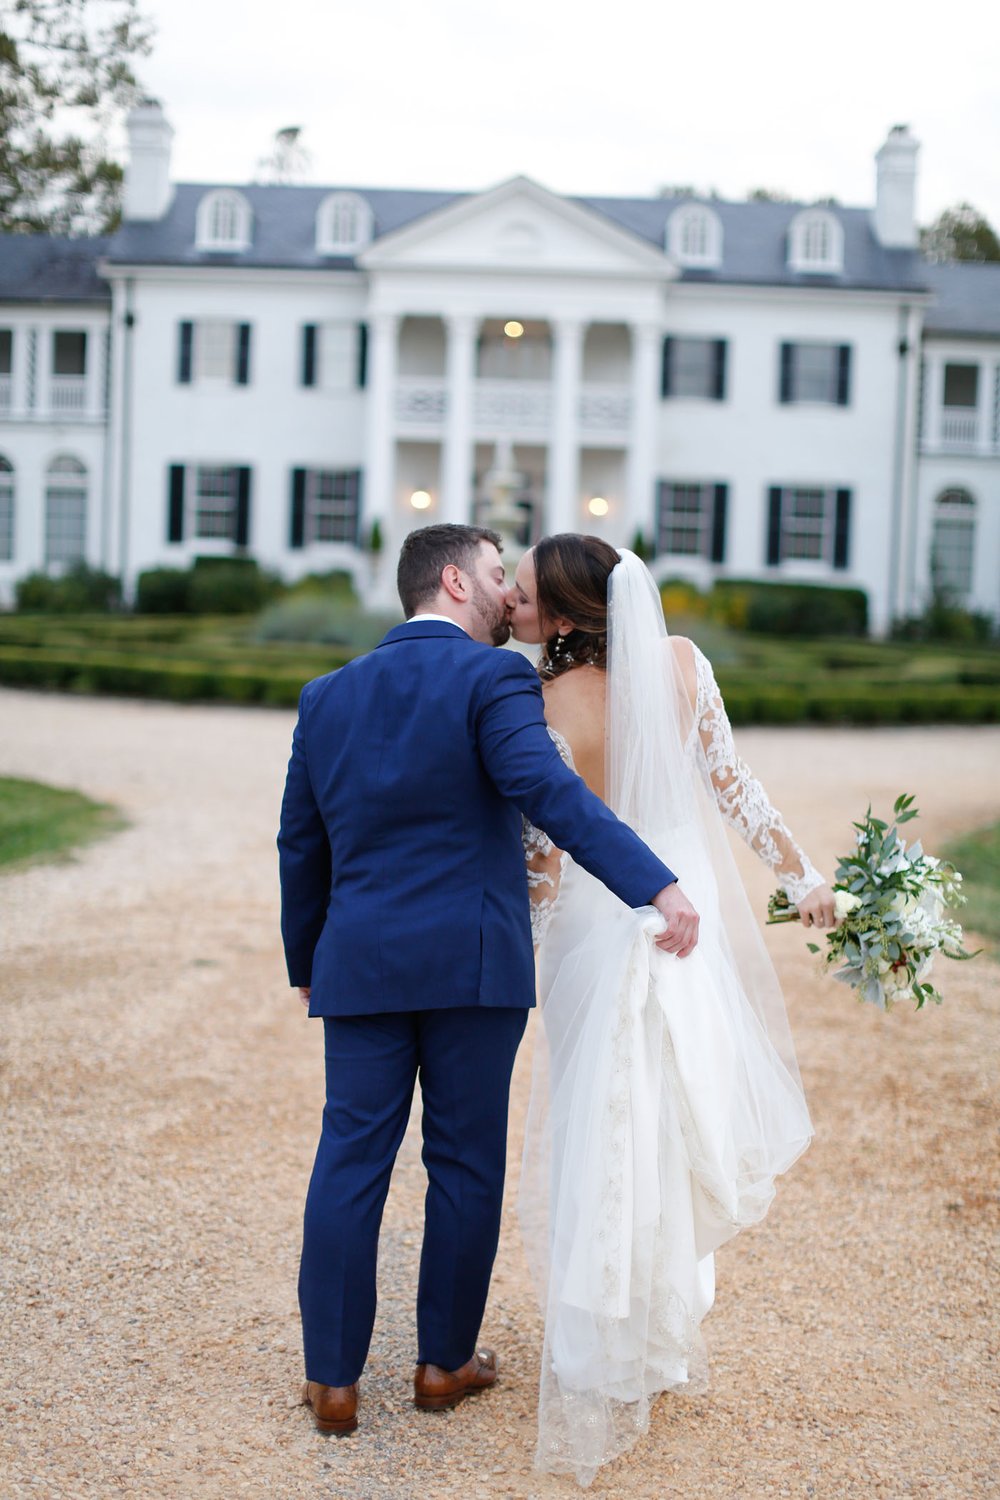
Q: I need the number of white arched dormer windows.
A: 4